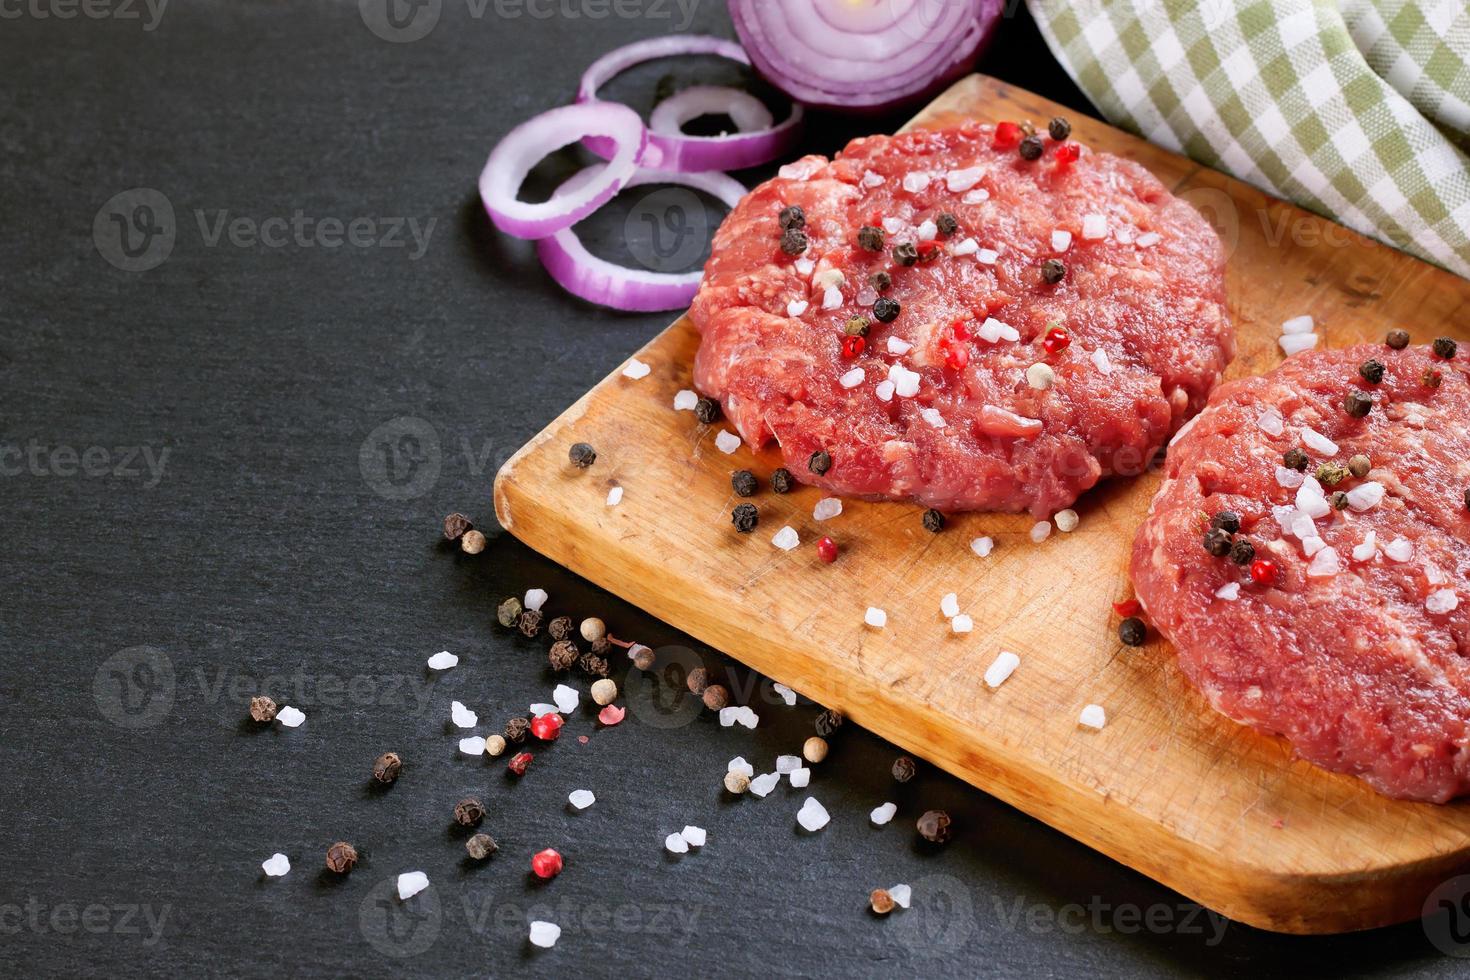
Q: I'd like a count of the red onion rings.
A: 4